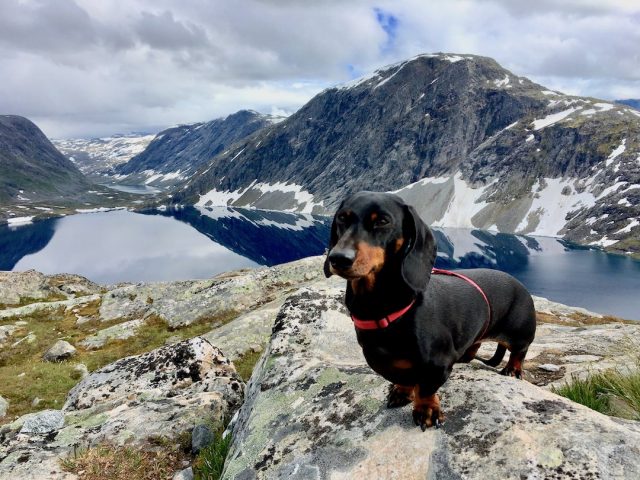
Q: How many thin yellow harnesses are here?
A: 0